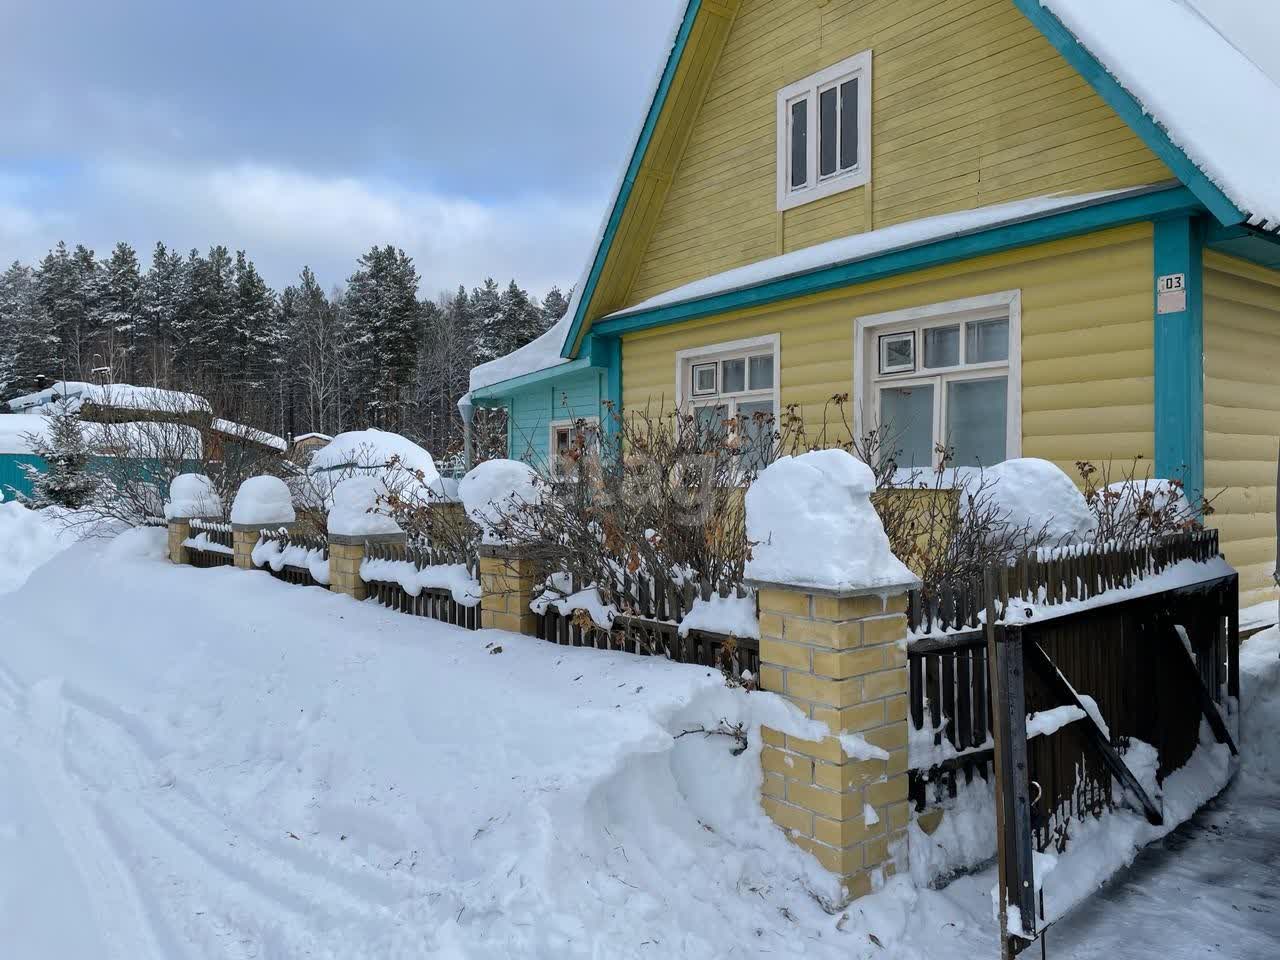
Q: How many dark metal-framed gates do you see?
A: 1